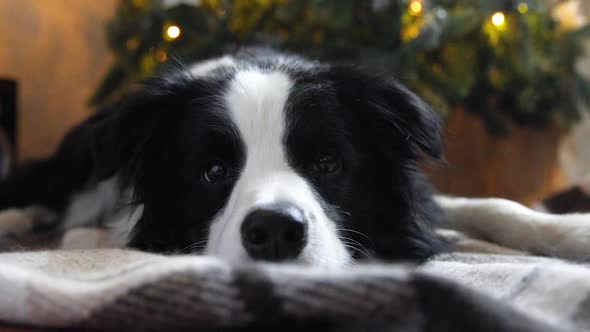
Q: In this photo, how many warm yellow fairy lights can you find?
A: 4